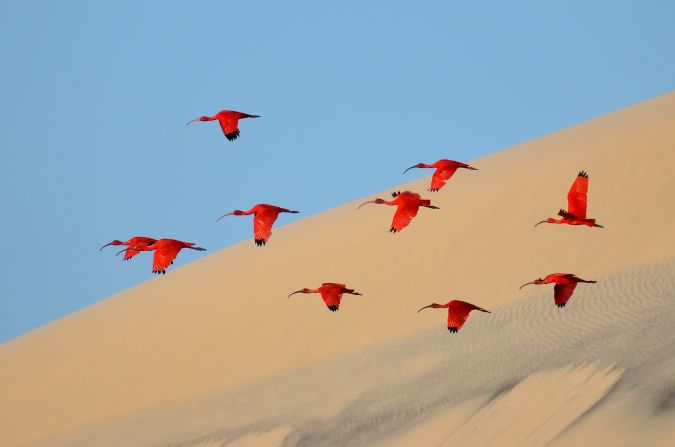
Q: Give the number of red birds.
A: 10